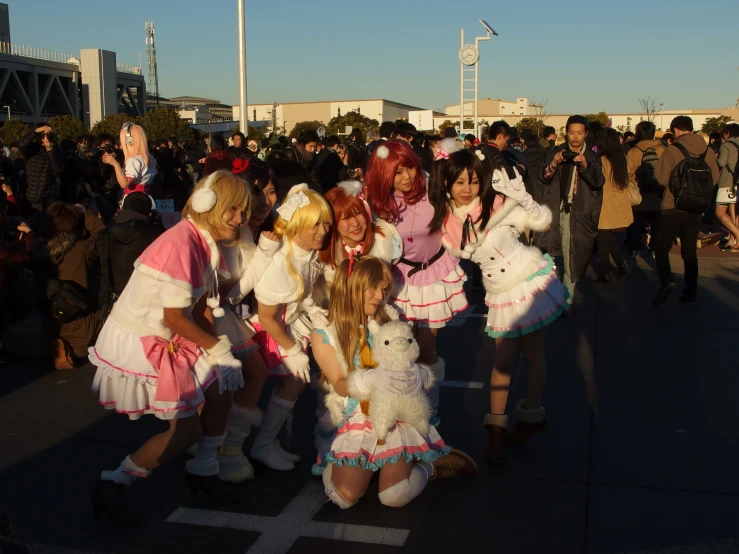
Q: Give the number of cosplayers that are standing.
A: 6